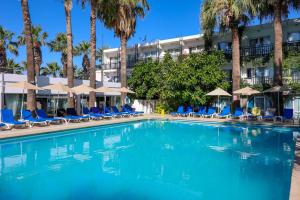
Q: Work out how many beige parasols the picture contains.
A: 8